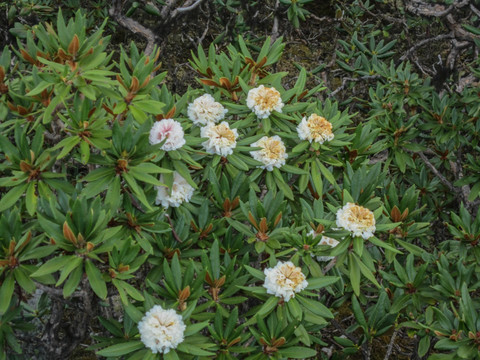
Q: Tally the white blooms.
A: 11